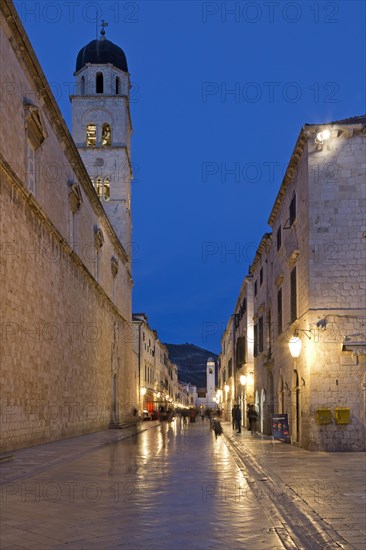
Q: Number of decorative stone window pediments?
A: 4